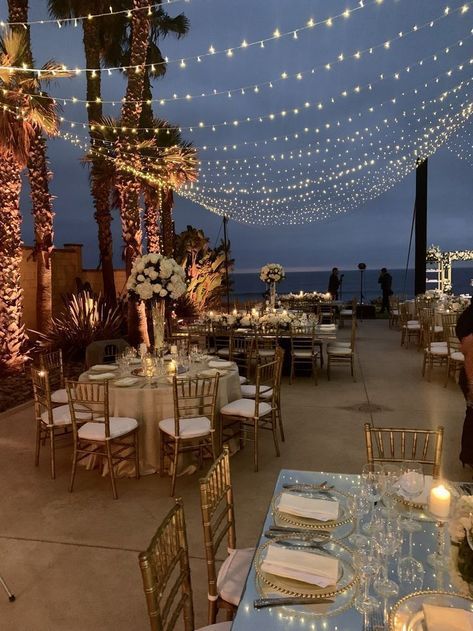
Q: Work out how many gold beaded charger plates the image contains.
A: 4